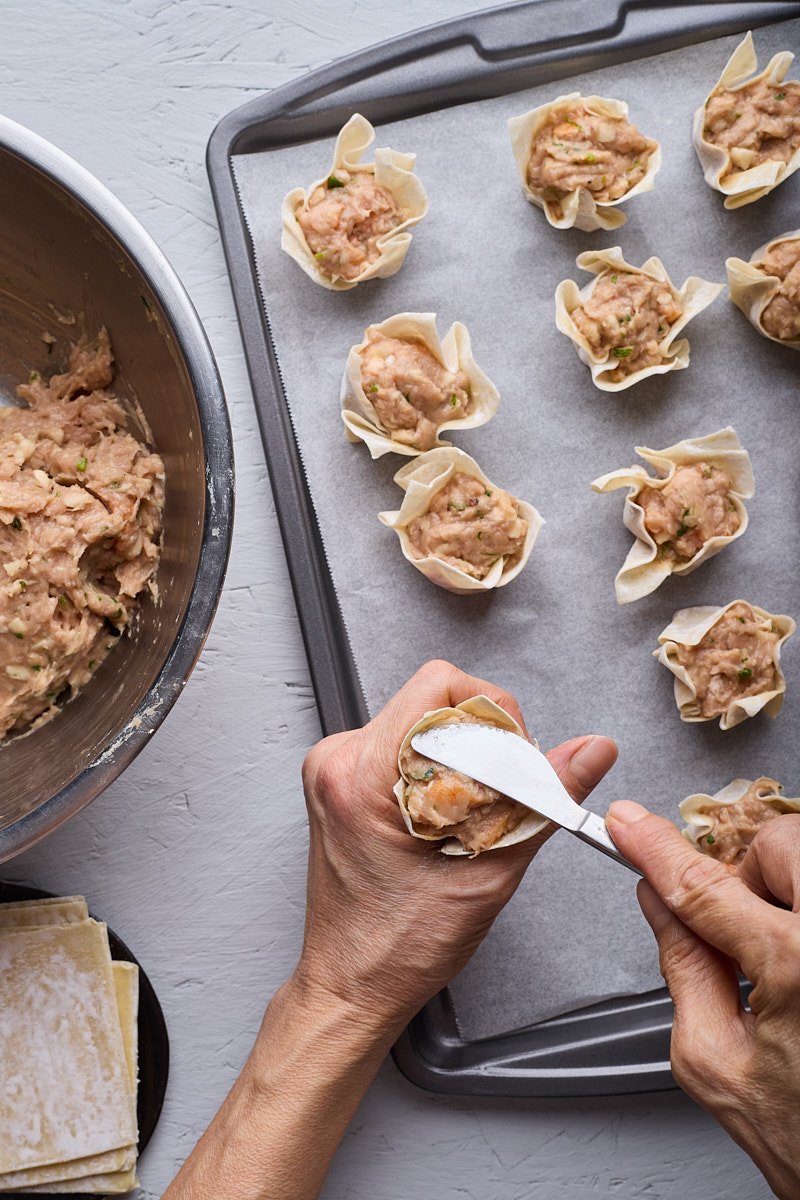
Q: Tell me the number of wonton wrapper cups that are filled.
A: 11